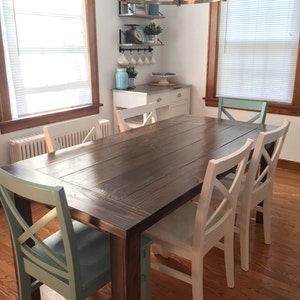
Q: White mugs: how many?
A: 5